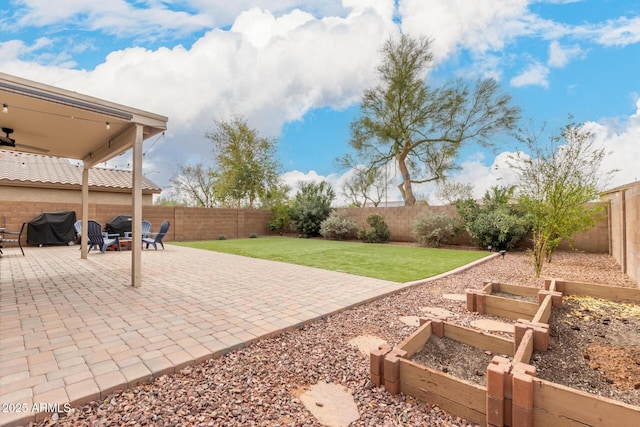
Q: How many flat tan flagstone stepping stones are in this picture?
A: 6